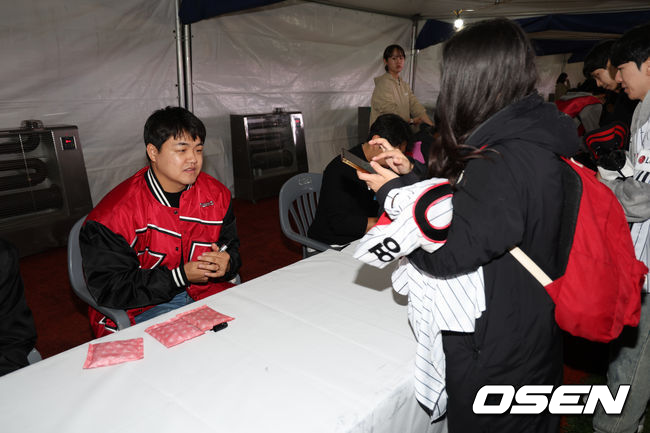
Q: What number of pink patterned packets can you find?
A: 3